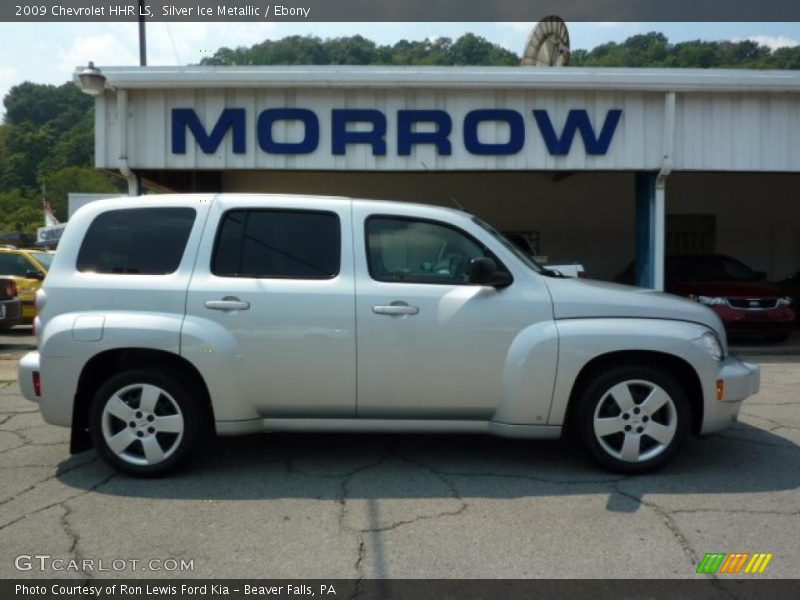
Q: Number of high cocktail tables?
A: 0